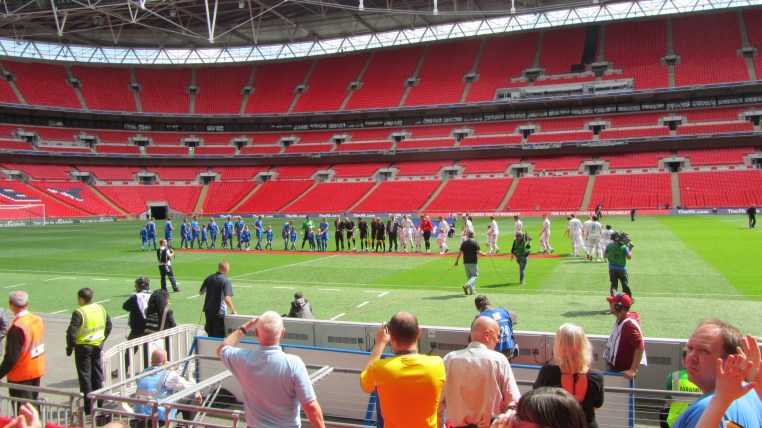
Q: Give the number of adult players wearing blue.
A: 10